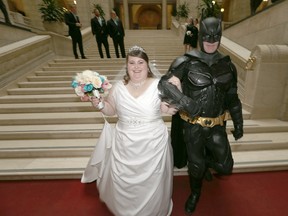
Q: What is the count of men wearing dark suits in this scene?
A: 3